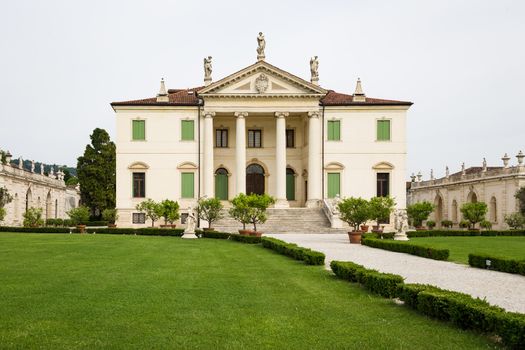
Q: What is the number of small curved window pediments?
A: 4